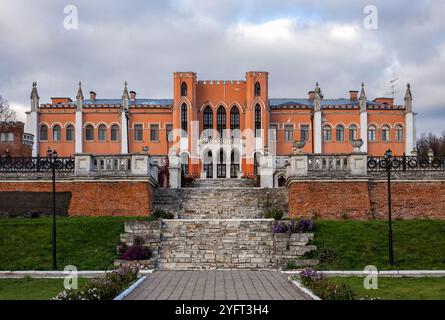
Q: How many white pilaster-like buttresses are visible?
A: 6